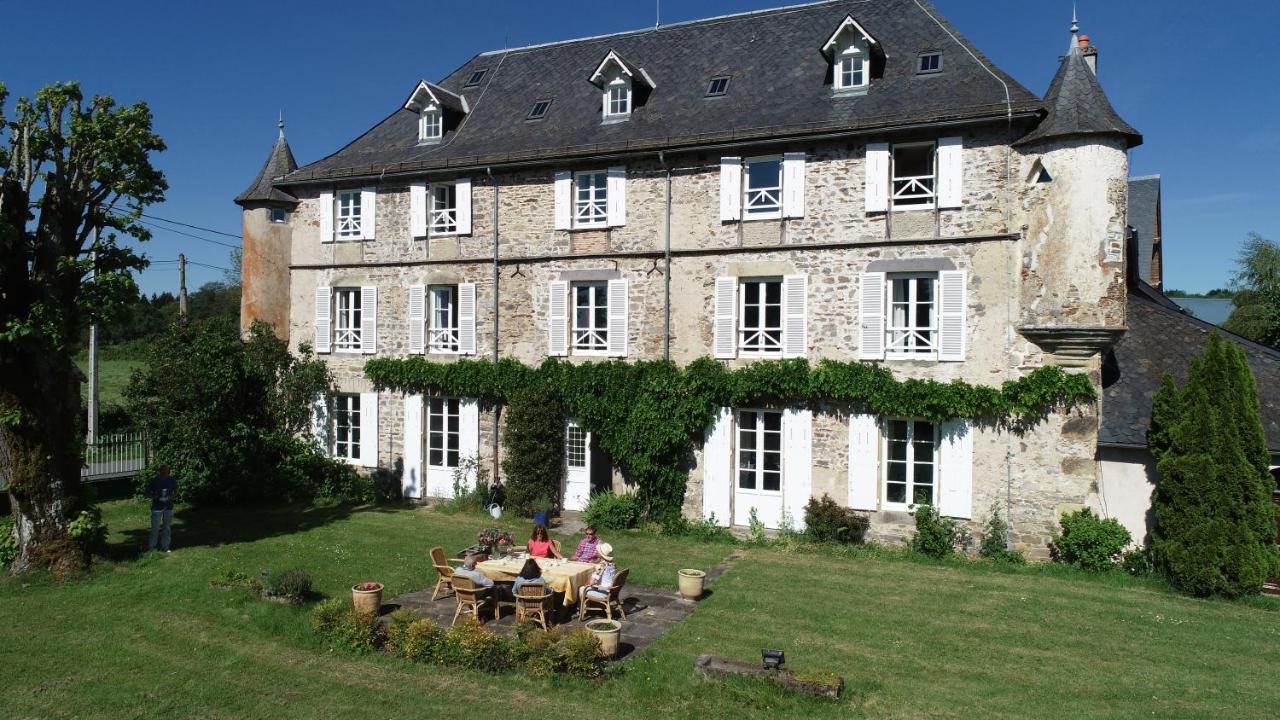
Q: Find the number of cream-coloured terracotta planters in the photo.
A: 3